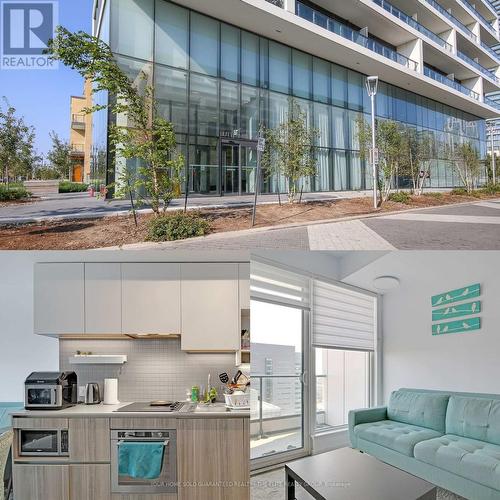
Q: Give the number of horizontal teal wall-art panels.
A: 3